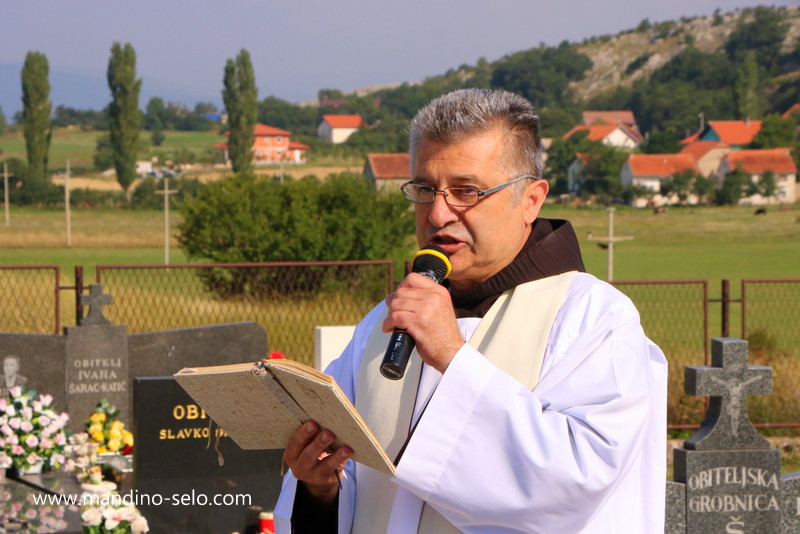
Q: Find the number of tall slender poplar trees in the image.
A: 3